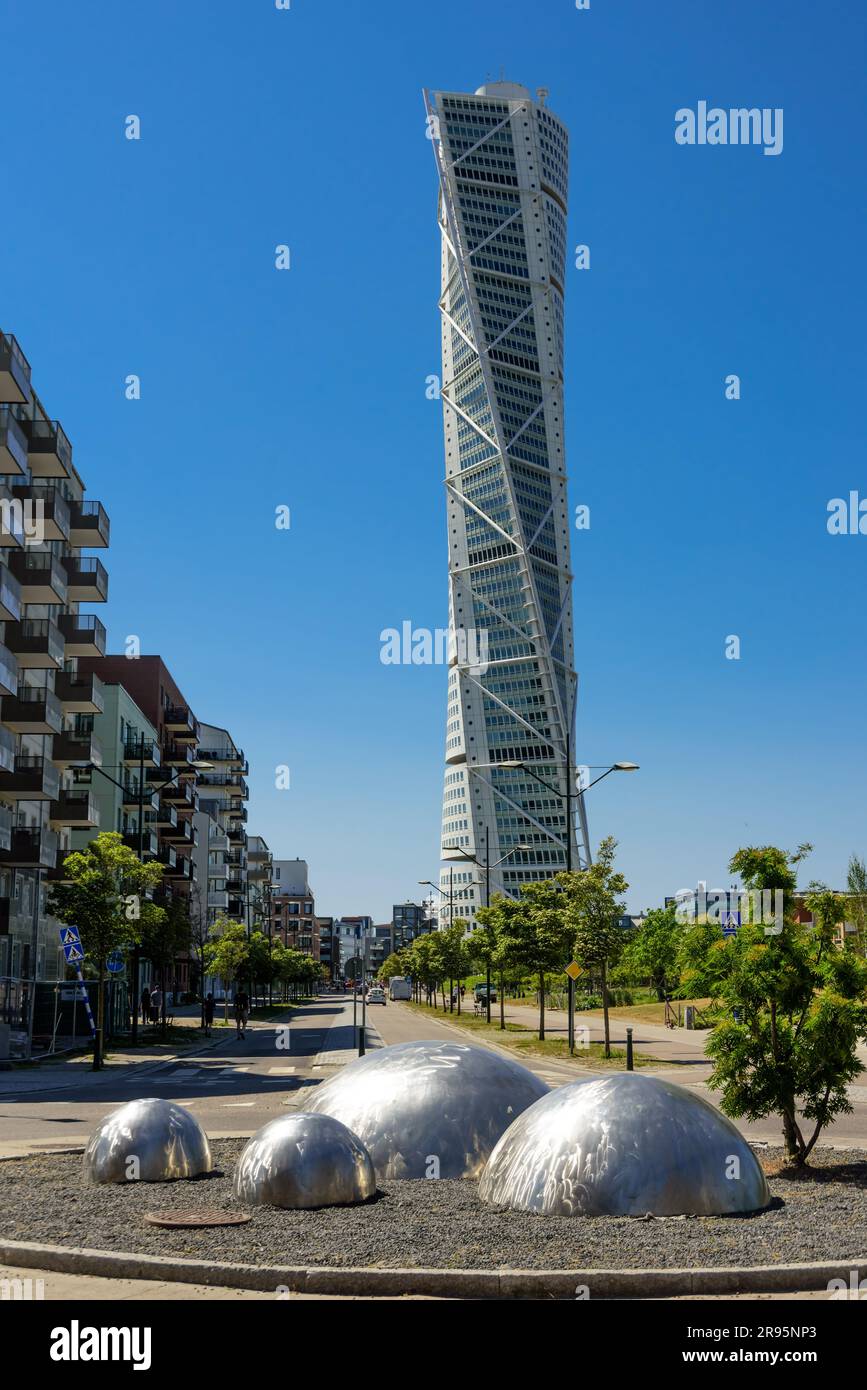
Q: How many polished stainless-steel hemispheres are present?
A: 4